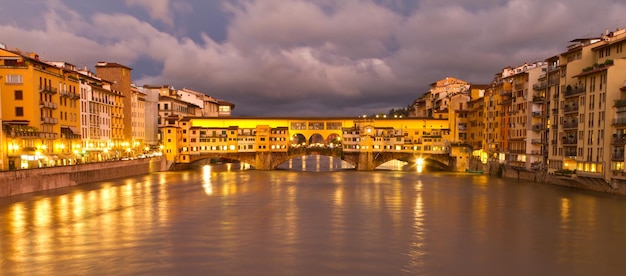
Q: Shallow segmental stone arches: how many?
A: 3